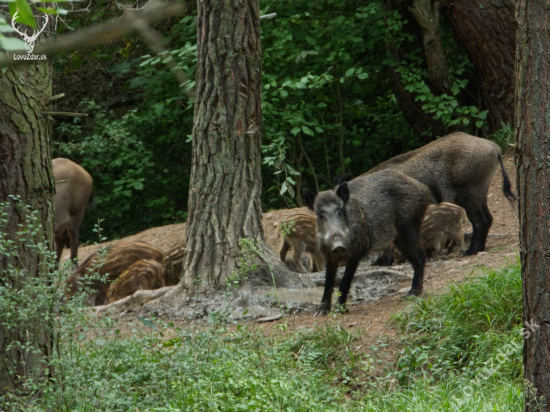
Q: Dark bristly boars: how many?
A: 2